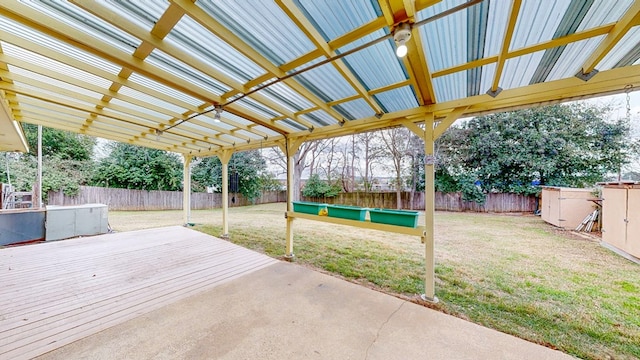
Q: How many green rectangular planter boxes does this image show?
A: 3